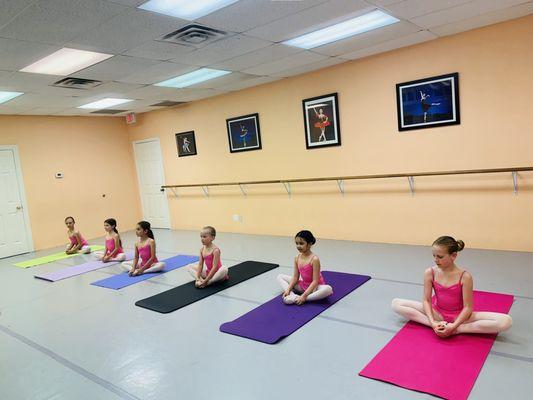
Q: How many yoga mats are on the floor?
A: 6